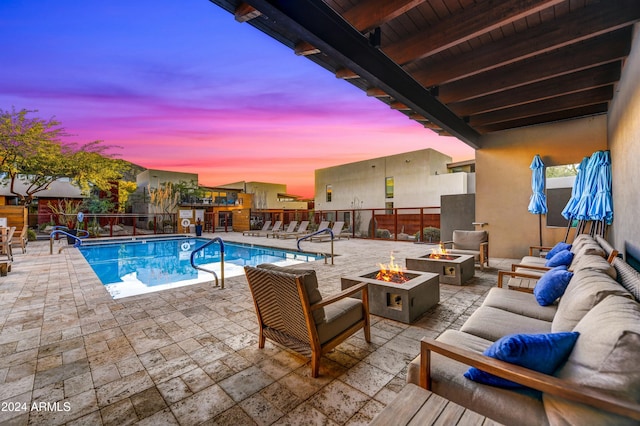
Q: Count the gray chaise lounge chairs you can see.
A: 6